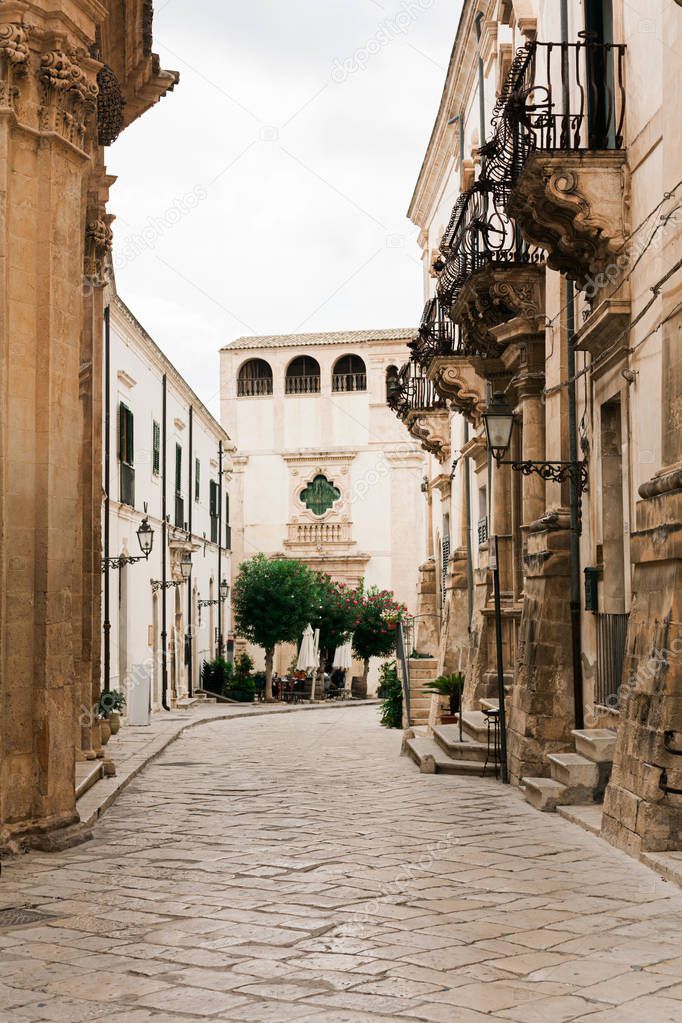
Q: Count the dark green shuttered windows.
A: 6